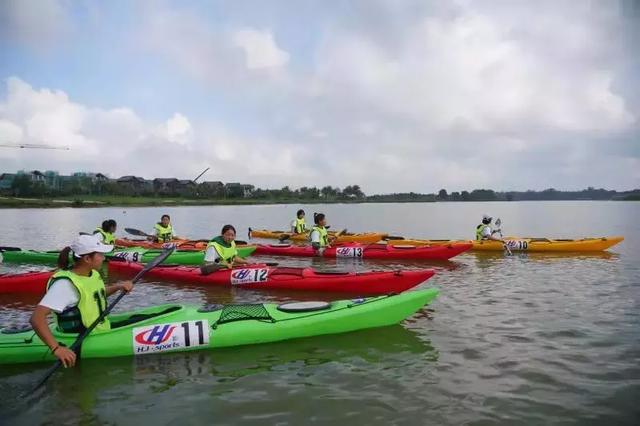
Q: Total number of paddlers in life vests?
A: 7